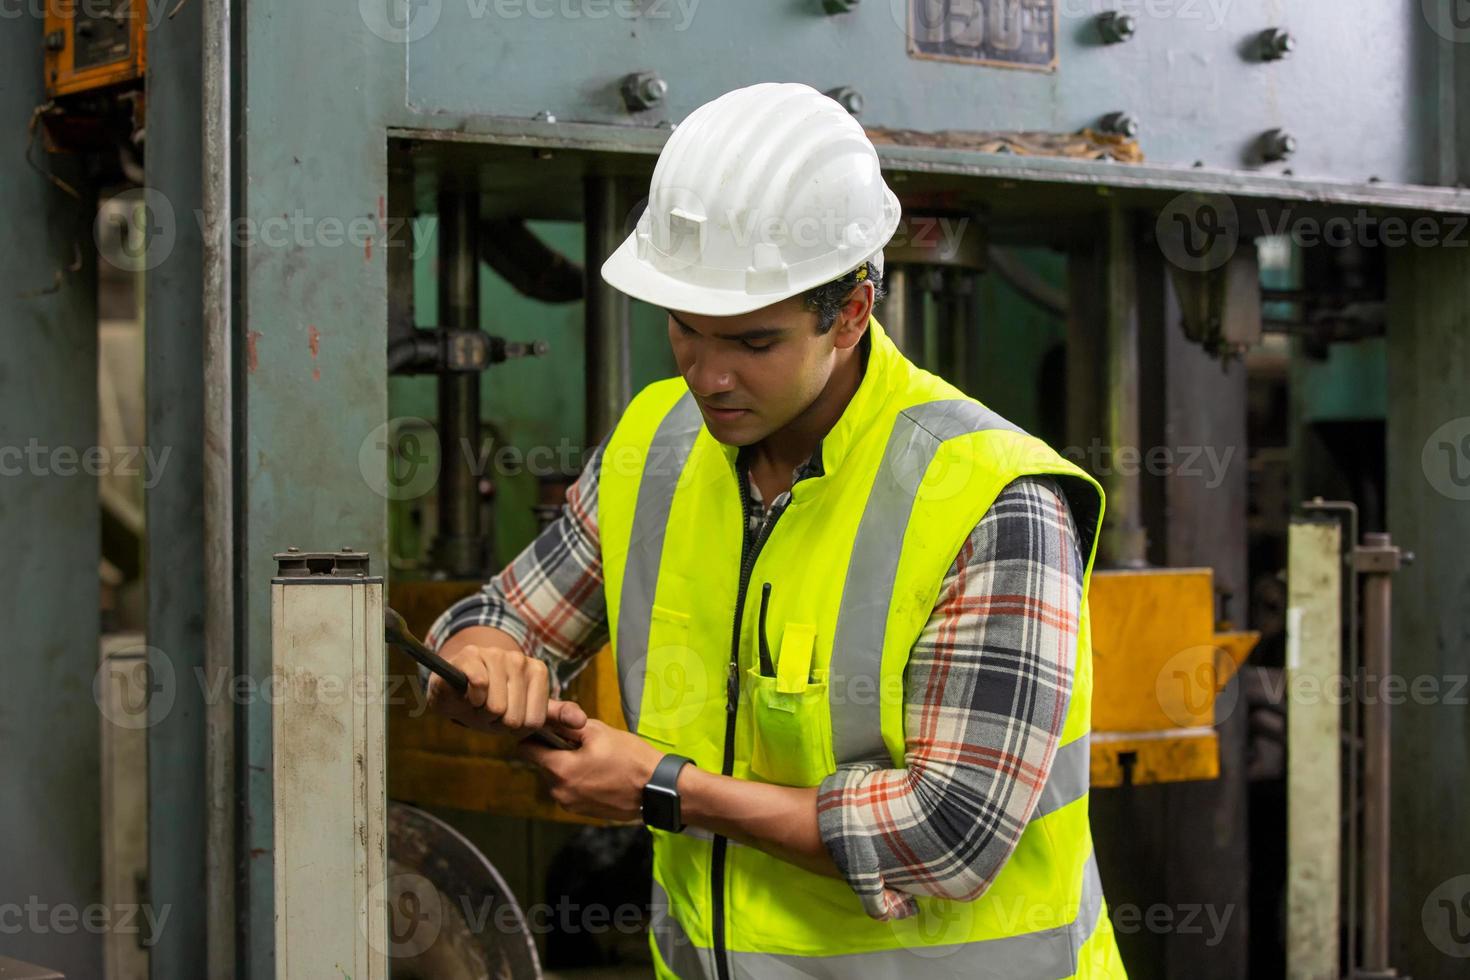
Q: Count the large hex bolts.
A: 7